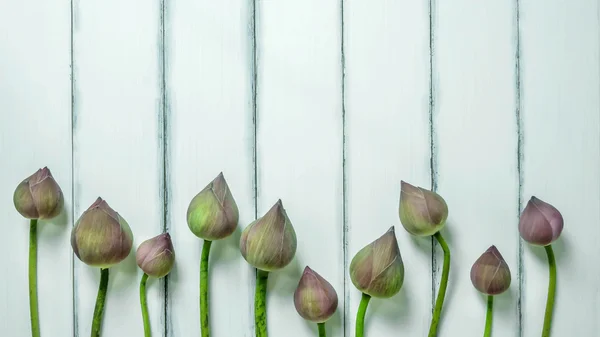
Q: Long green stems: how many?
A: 10